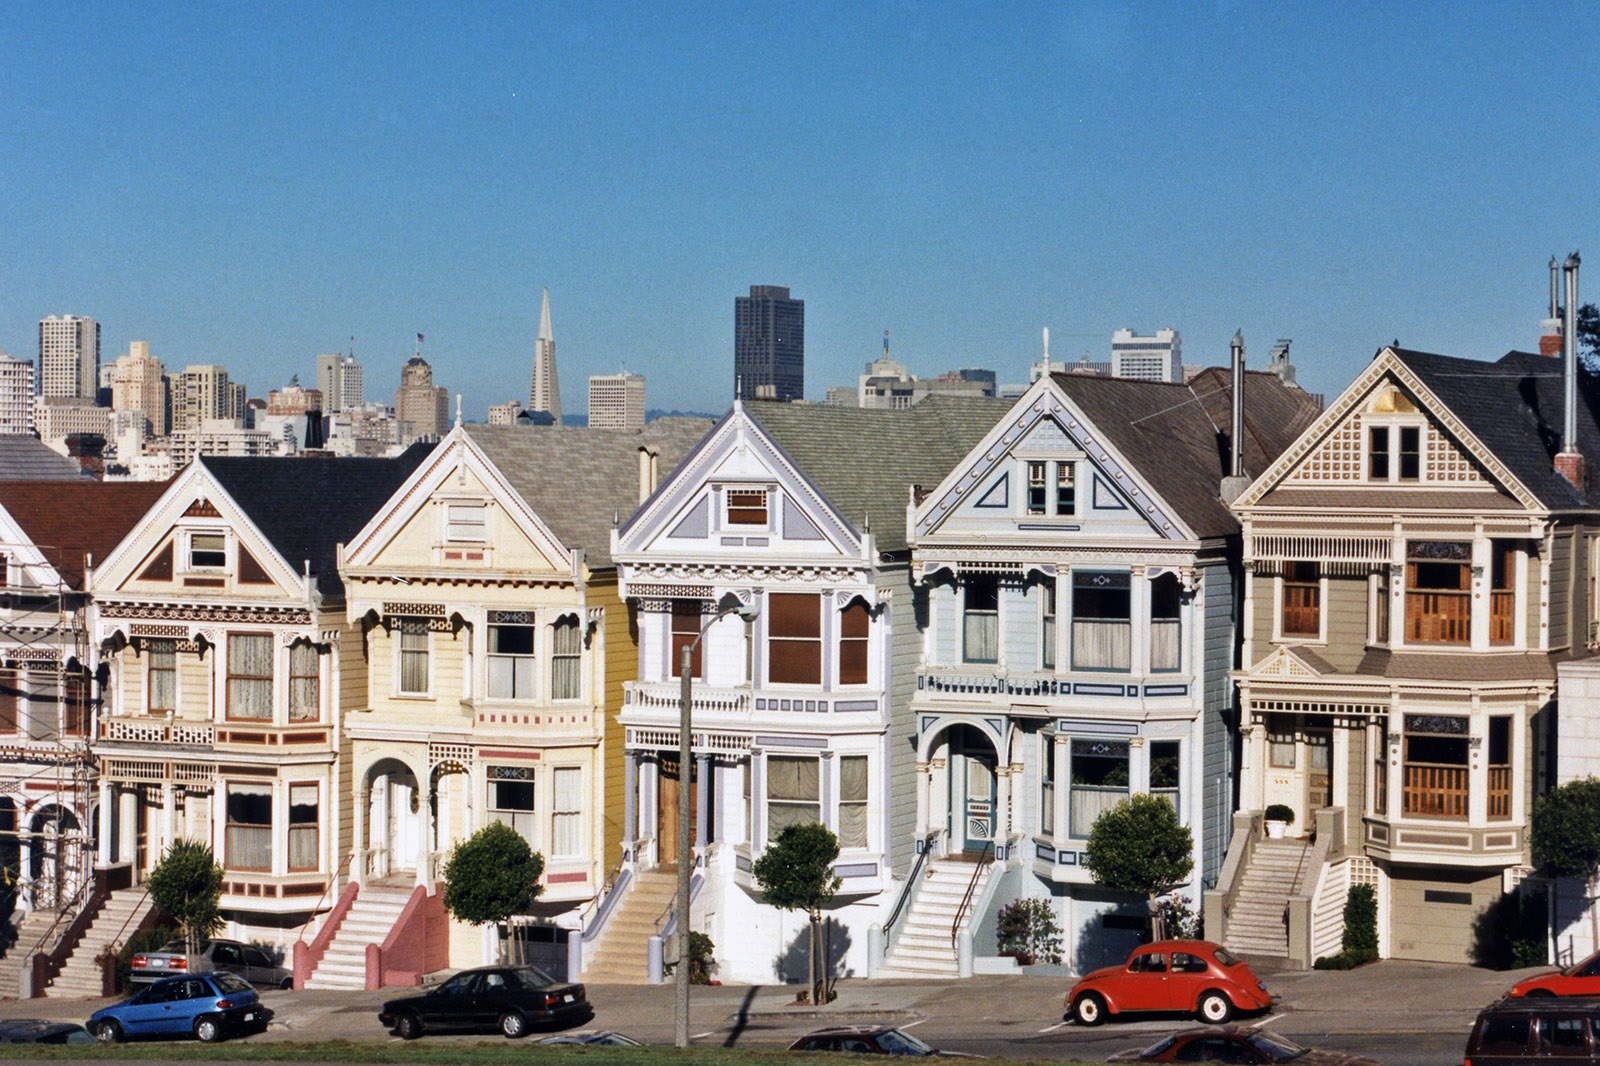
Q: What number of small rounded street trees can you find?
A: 5